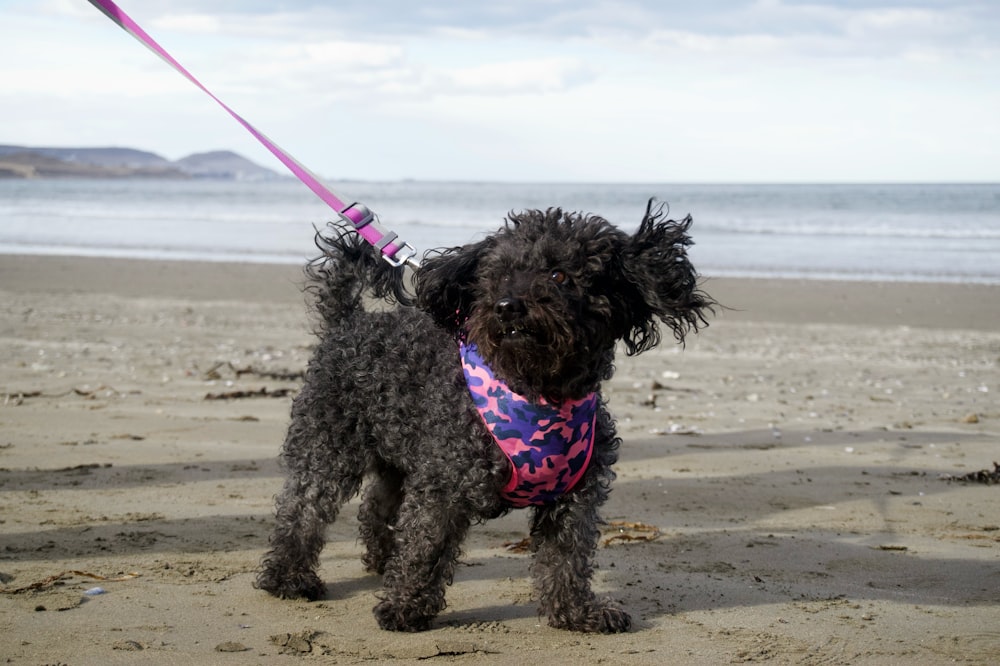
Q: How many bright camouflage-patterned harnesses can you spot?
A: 1